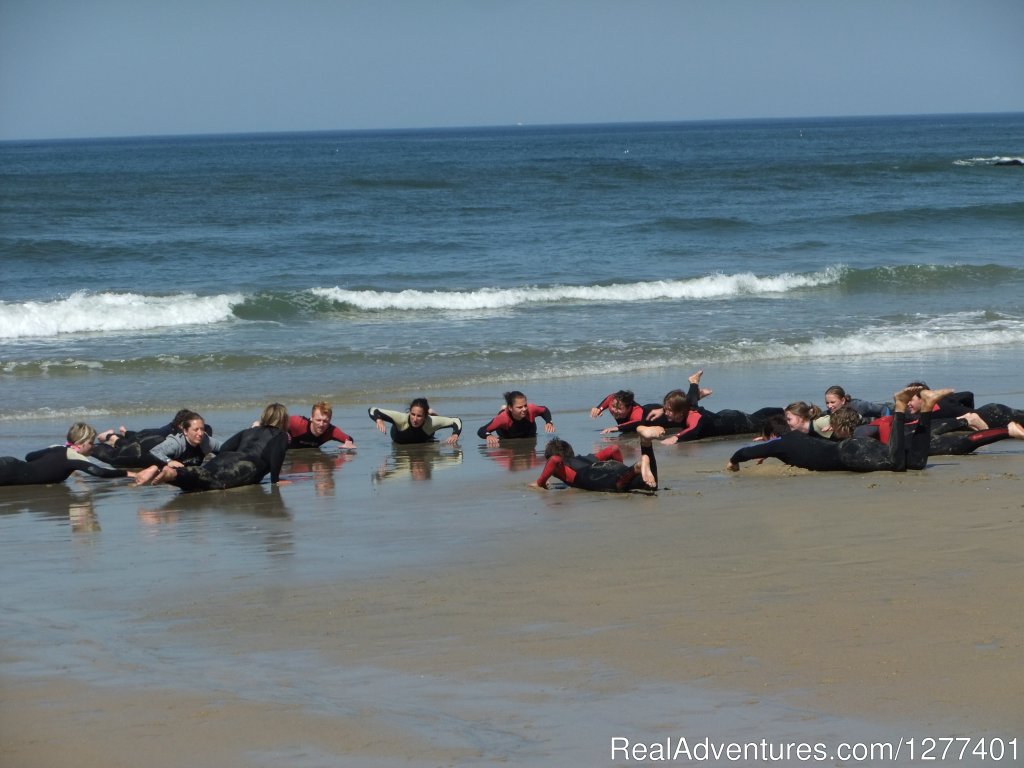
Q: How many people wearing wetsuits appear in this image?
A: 15